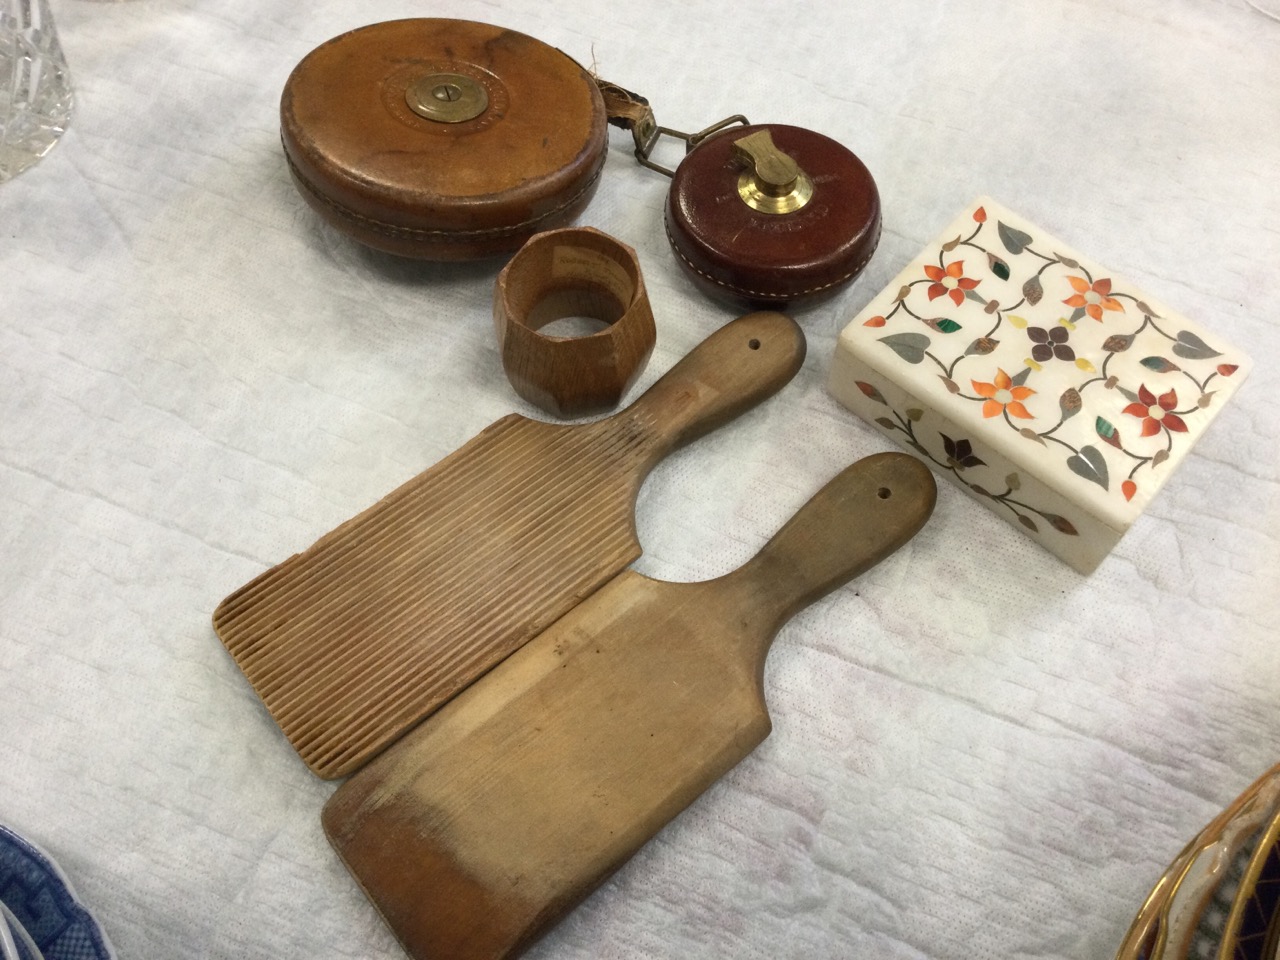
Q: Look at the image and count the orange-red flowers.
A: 4